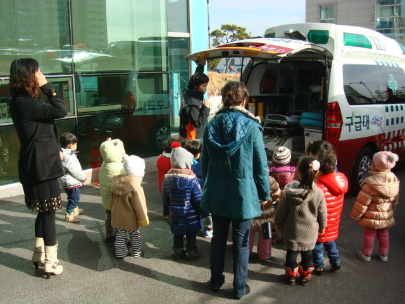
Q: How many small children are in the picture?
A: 12